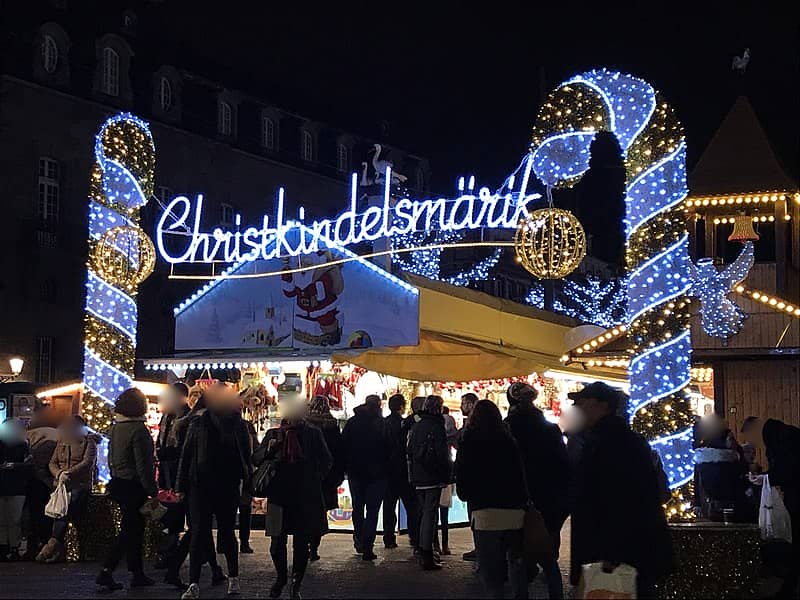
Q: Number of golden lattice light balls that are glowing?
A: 2